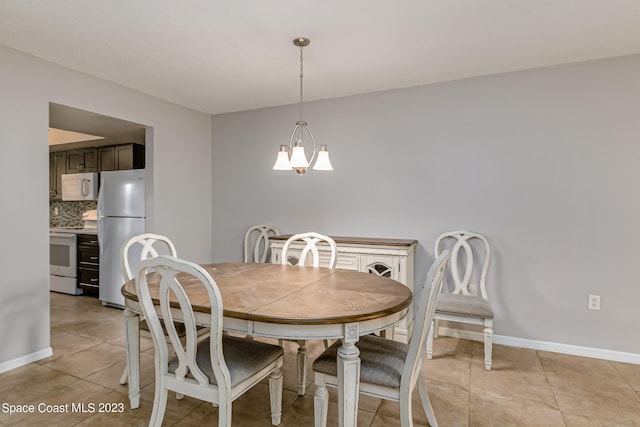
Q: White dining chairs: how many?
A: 6